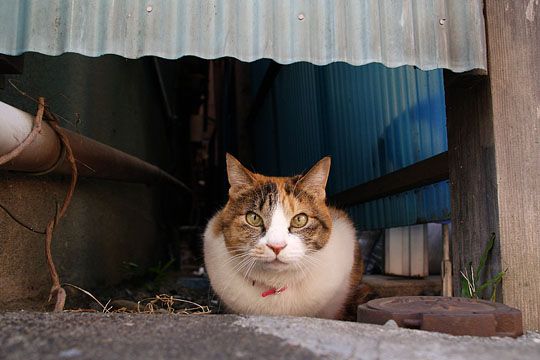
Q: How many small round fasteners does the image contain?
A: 3